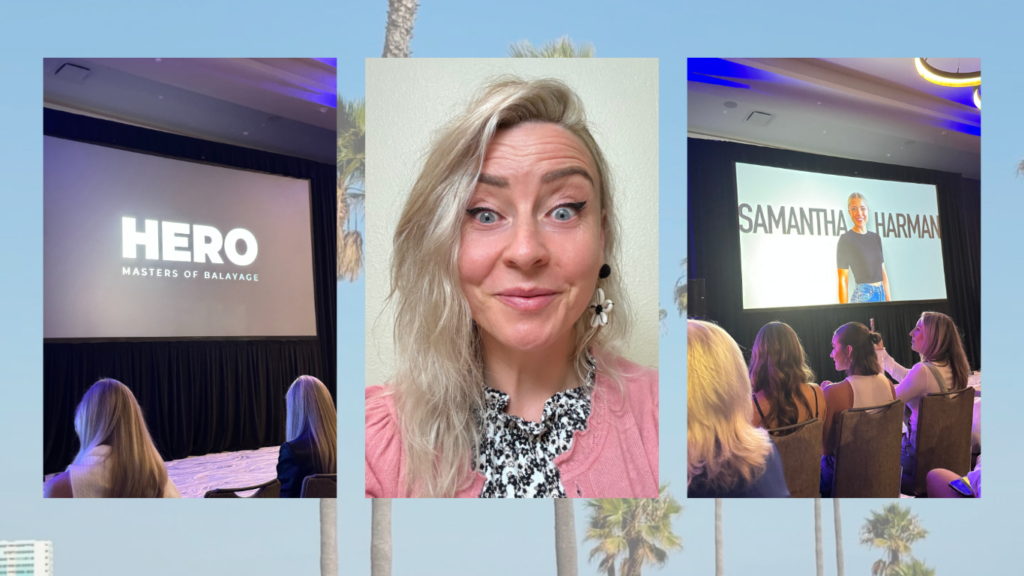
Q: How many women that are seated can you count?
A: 6